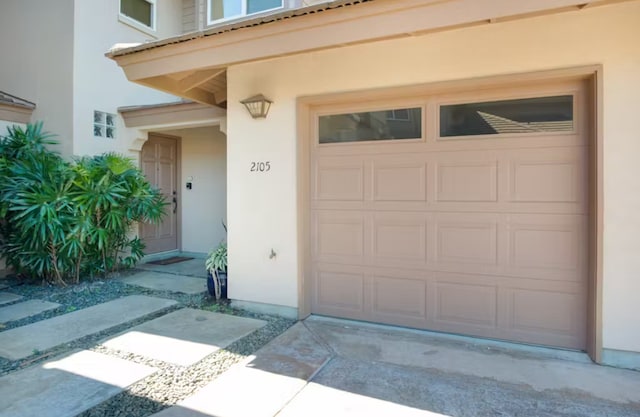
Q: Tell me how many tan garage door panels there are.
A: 12